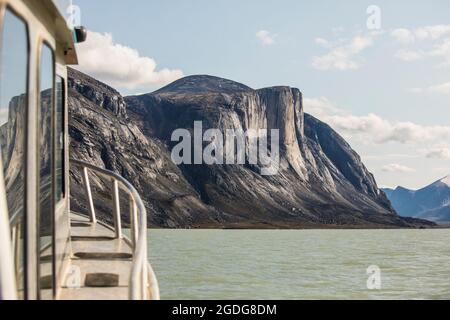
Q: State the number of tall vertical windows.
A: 3